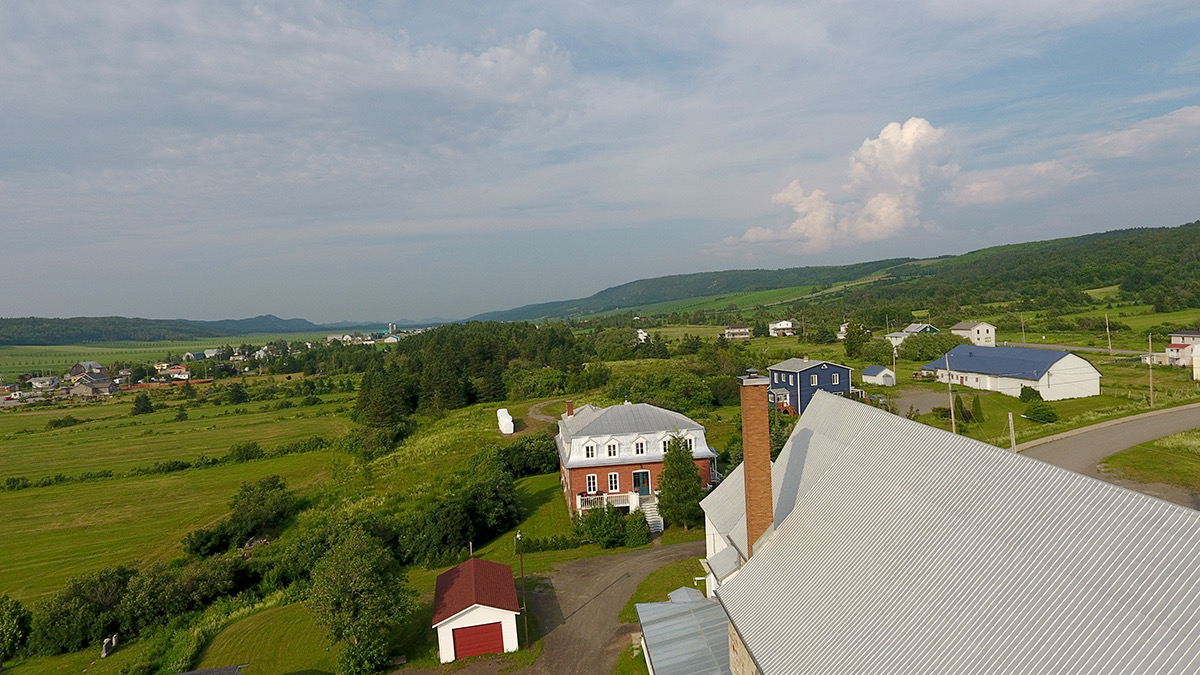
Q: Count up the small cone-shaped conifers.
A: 2